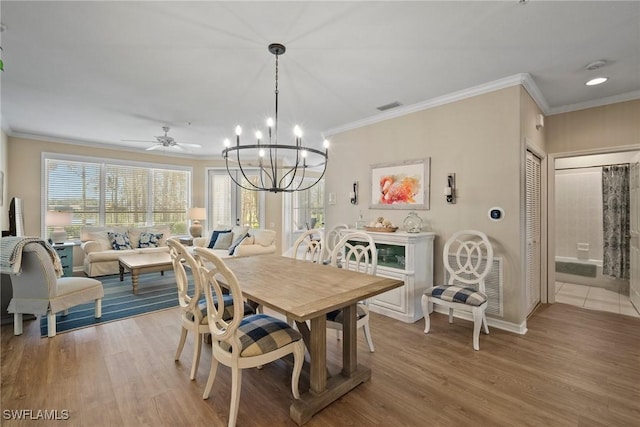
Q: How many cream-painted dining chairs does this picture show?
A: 6